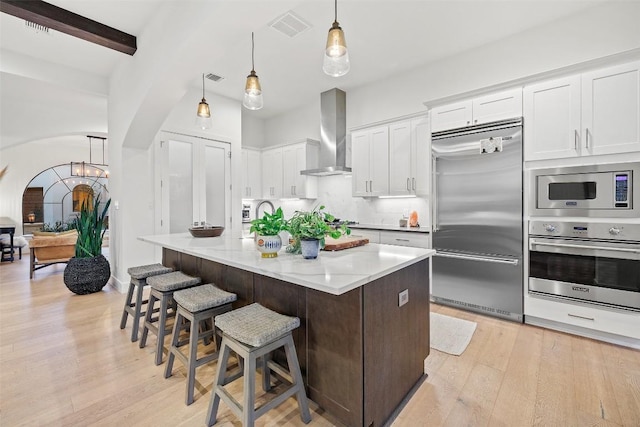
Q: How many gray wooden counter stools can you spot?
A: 4